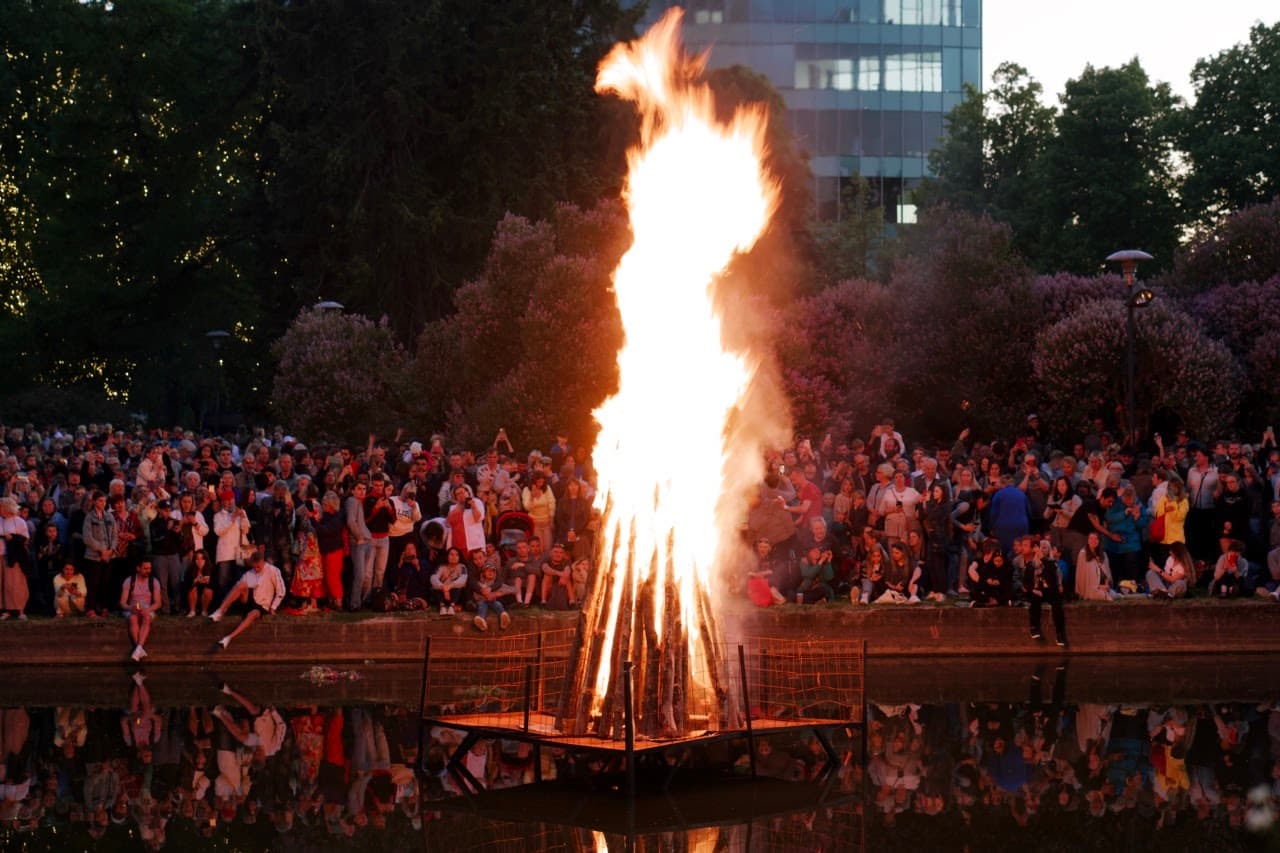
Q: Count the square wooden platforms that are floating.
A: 1